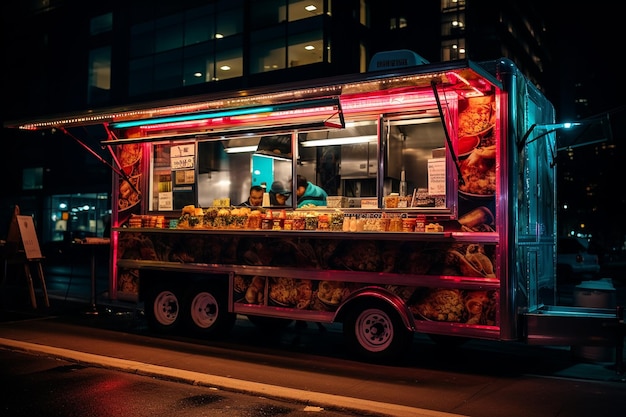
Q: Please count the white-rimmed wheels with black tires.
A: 3